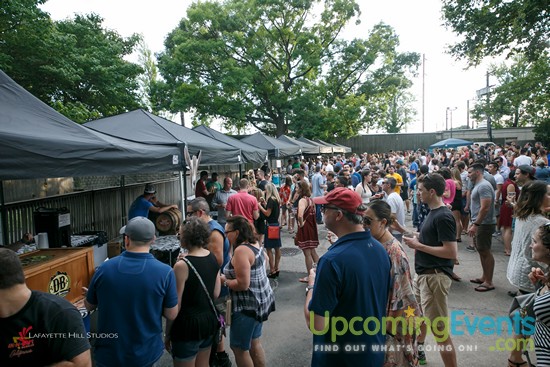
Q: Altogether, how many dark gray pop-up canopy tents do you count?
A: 8